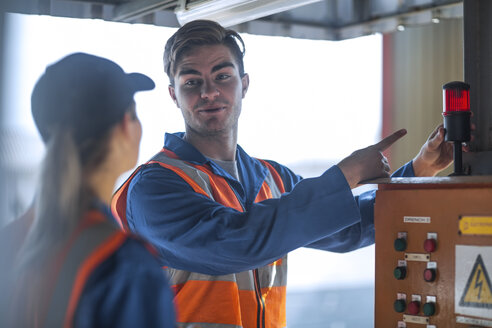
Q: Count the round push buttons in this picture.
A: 7